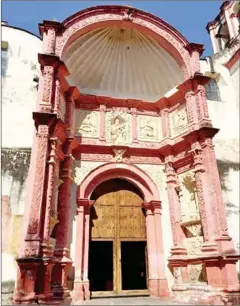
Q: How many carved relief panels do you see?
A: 4